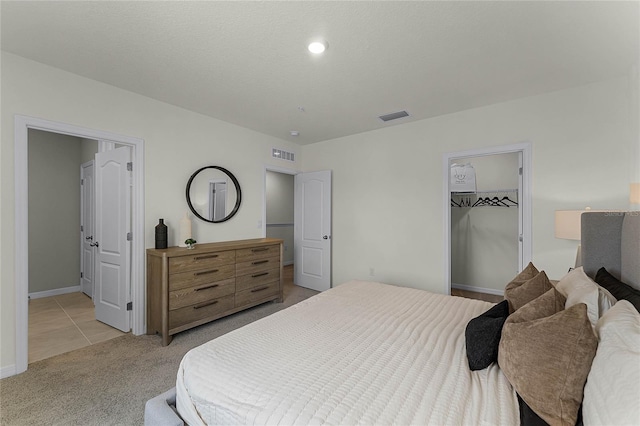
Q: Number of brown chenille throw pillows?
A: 2